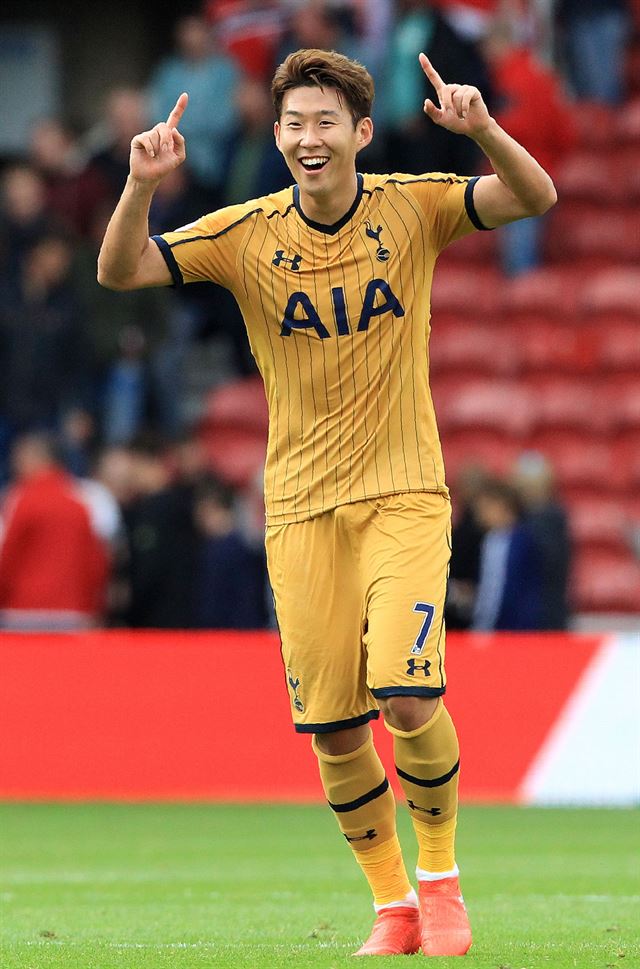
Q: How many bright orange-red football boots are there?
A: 2